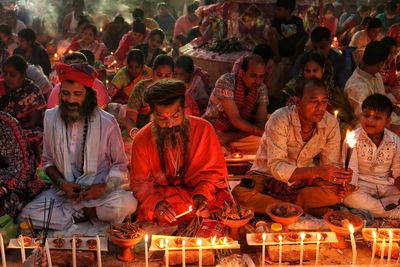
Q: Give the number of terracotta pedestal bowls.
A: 4